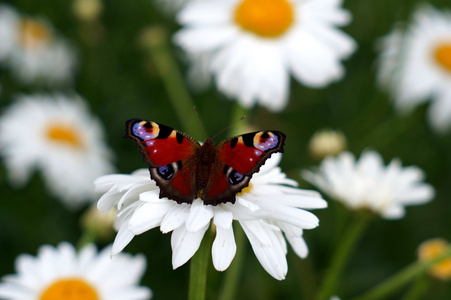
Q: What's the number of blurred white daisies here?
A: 6